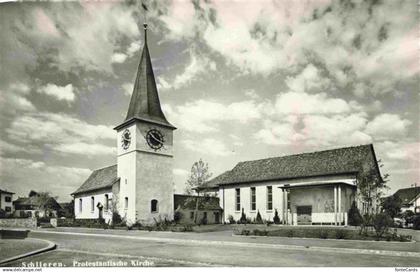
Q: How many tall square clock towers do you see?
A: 1